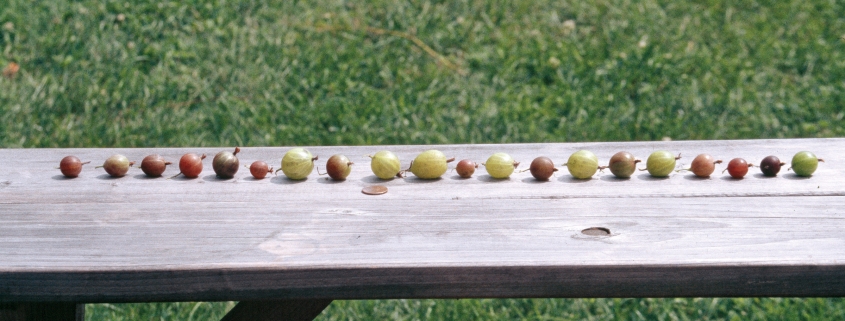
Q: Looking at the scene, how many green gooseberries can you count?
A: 7